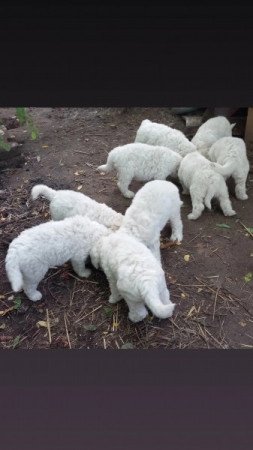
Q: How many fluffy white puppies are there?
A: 9